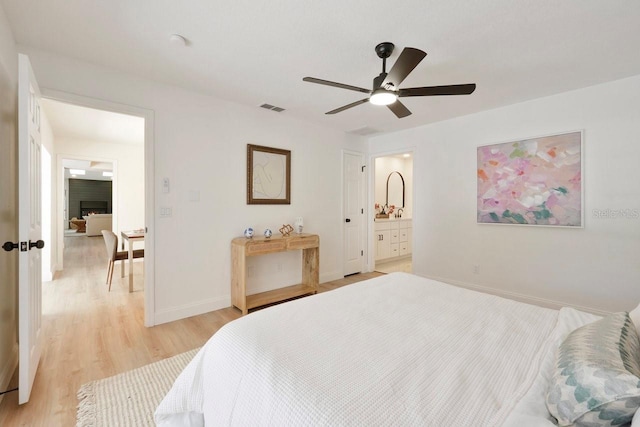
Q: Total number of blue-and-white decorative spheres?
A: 2